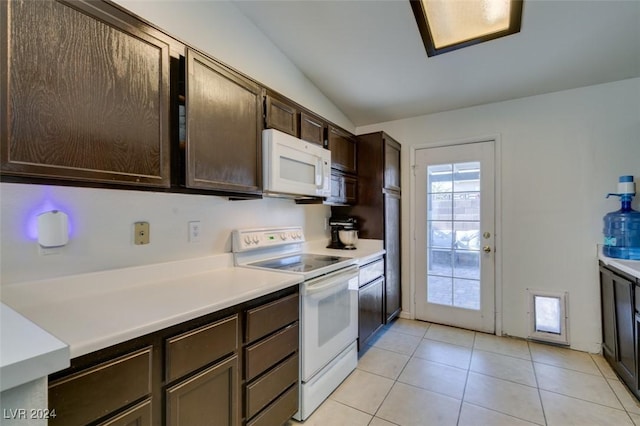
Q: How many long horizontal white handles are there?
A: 1